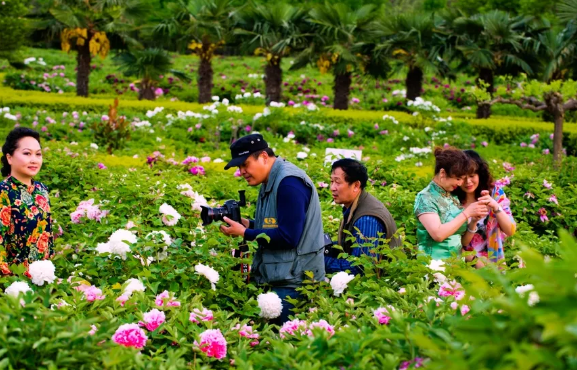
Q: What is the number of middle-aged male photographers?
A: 2